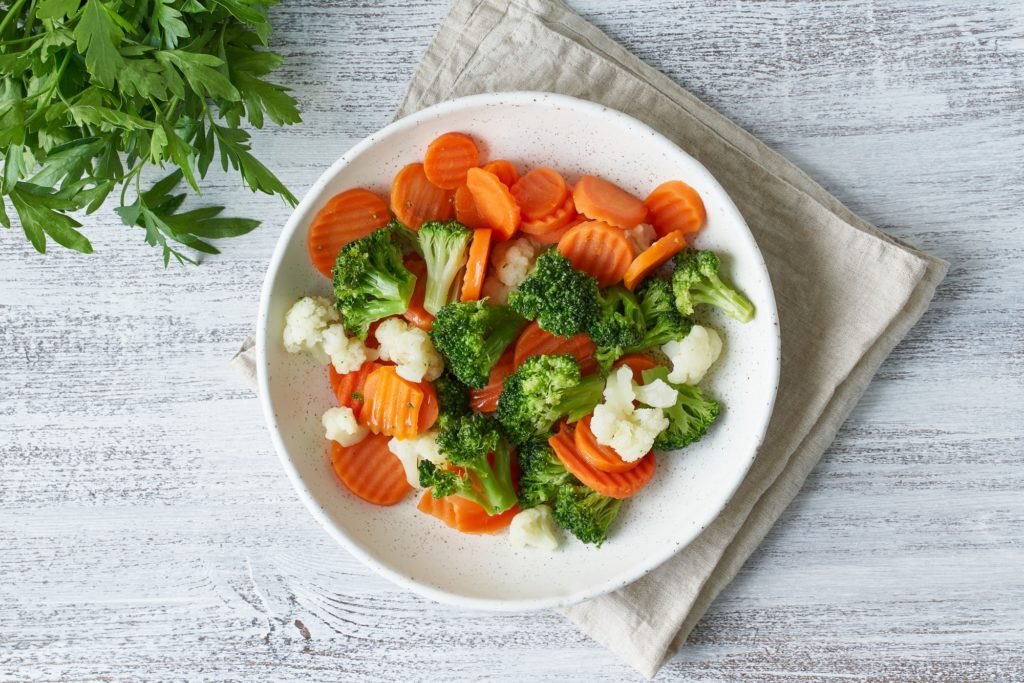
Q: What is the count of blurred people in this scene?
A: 0